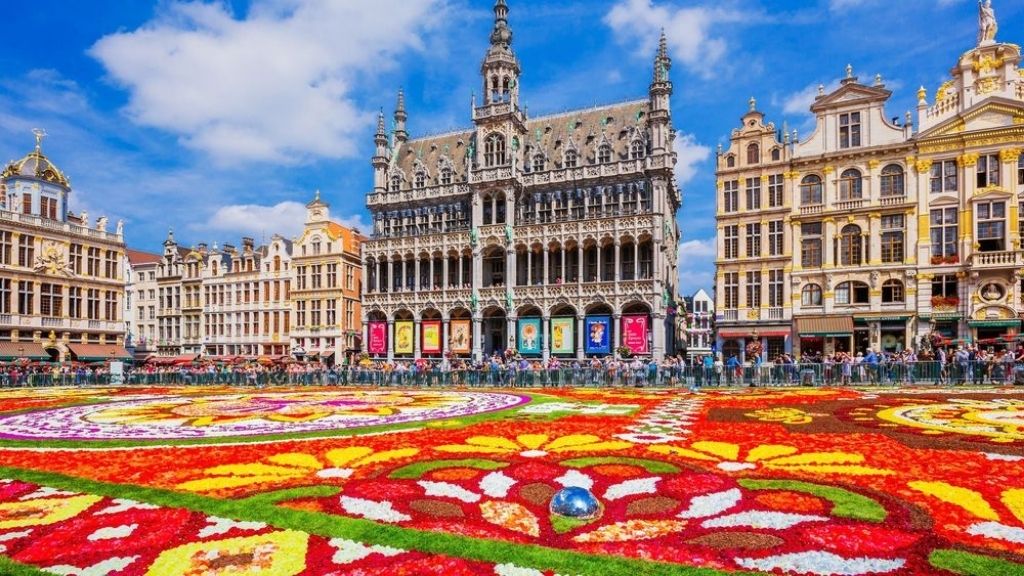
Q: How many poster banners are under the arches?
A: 8